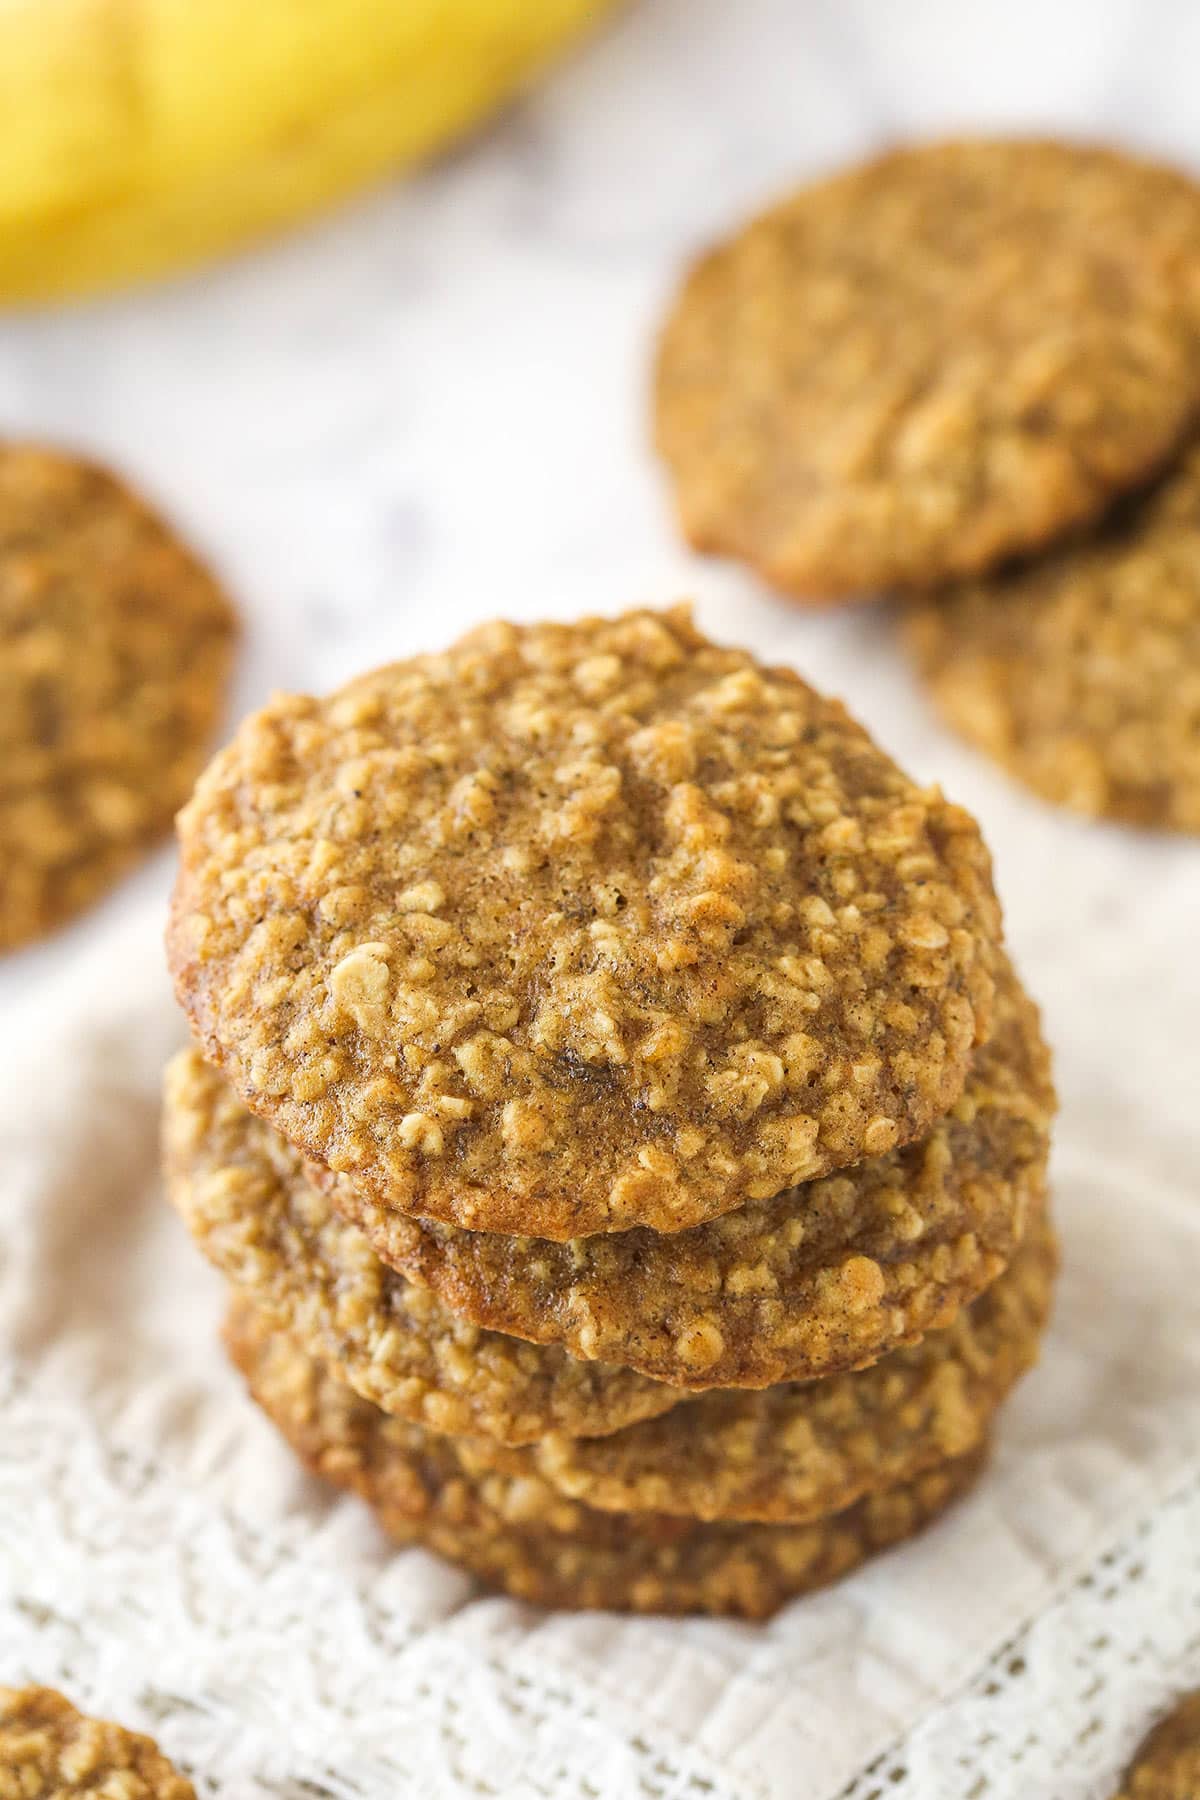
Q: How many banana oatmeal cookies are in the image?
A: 10